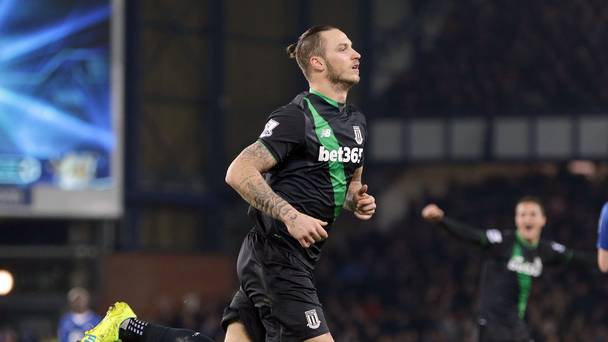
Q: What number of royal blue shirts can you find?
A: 2